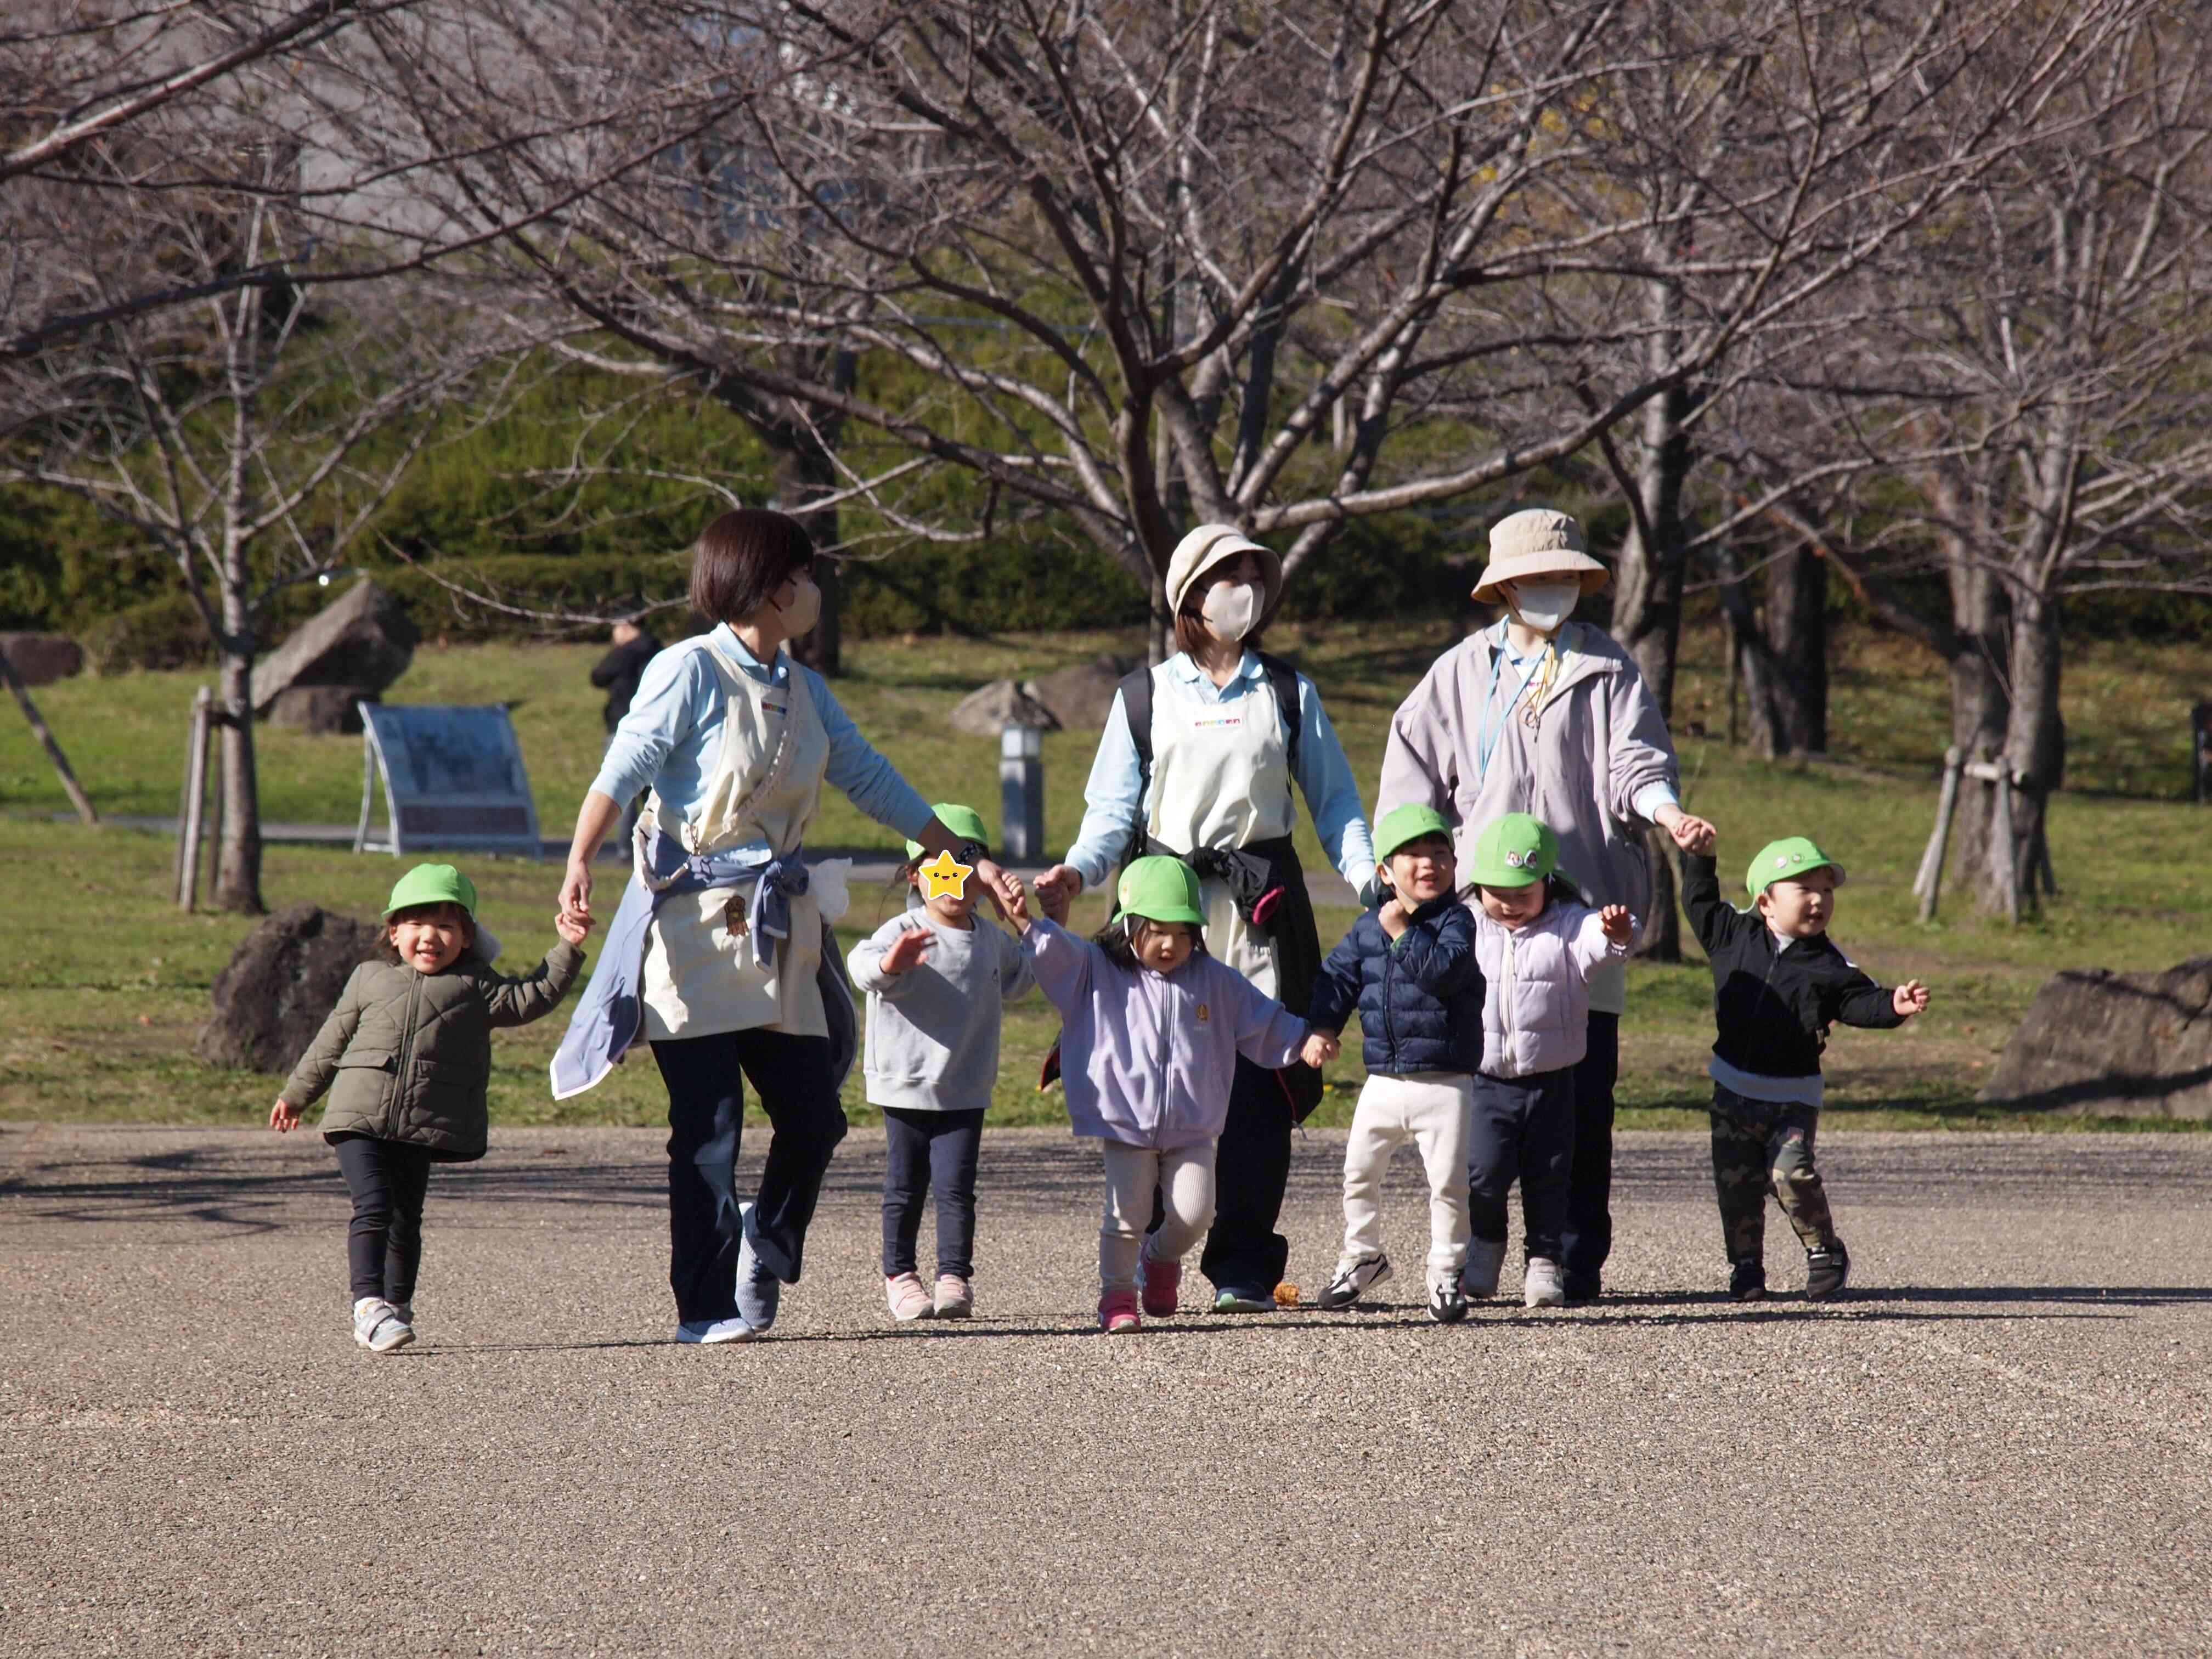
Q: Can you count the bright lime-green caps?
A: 6